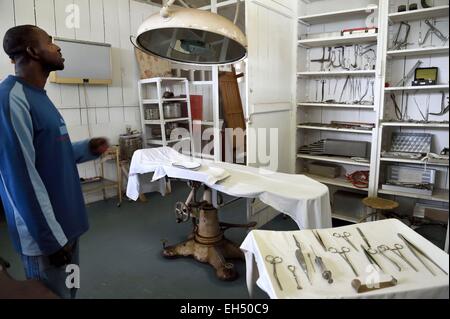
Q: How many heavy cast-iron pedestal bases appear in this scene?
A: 1